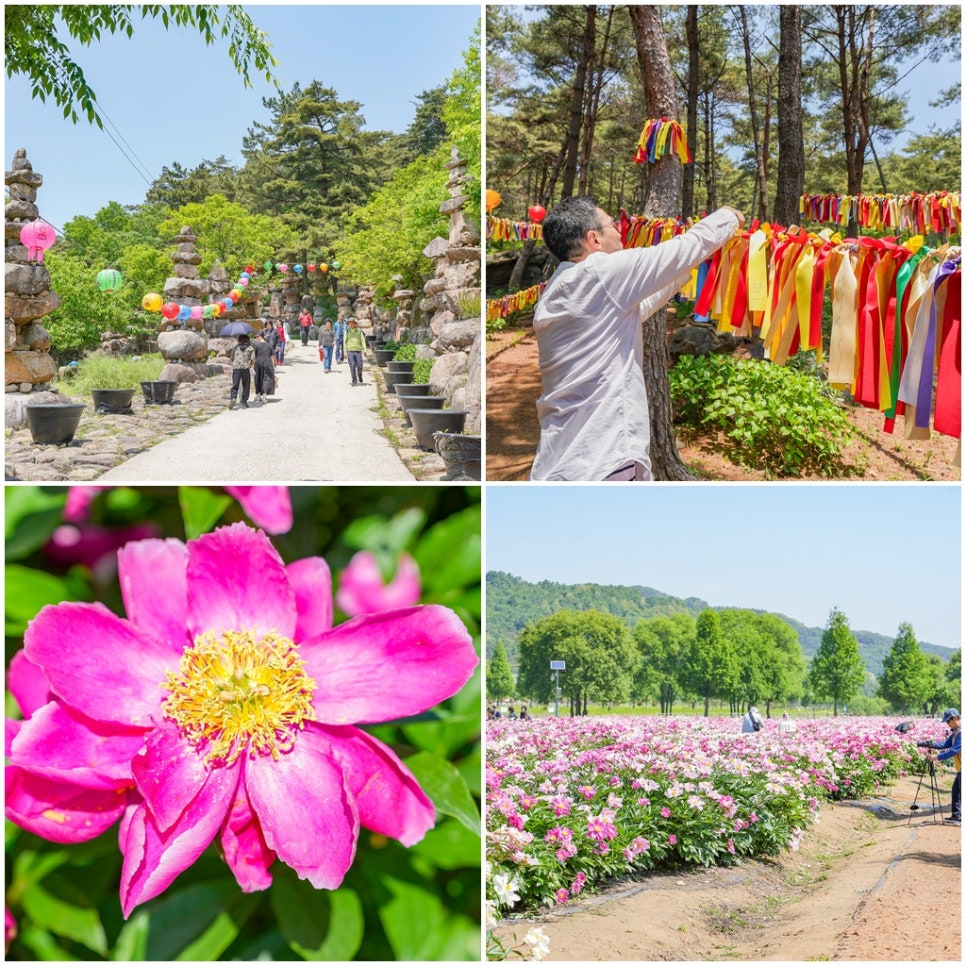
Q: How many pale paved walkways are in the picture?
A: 1